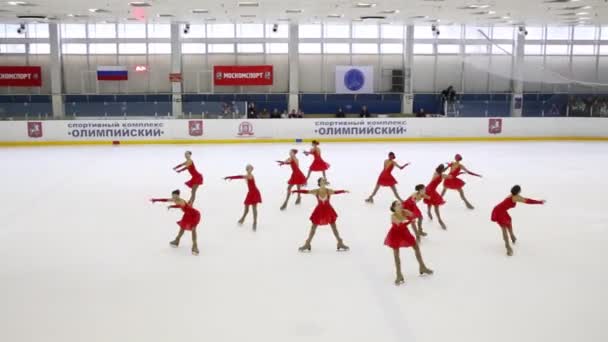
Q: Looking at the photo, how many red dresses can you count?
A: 12